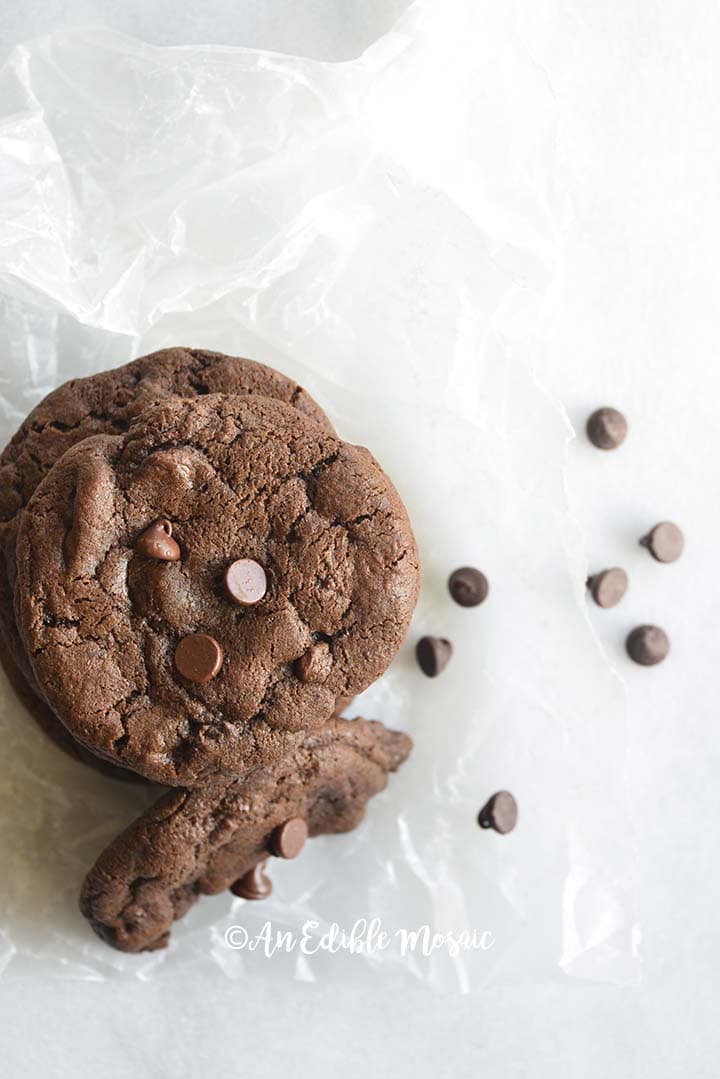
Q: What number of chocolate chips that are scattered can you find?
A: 7